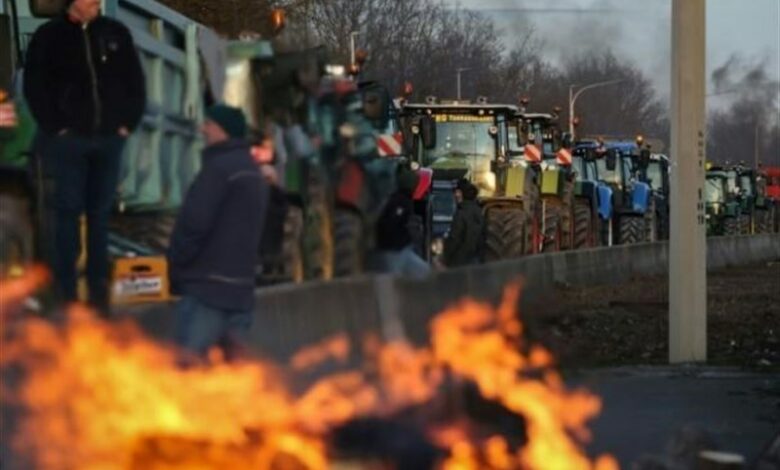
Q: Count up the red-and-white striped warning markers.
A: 3